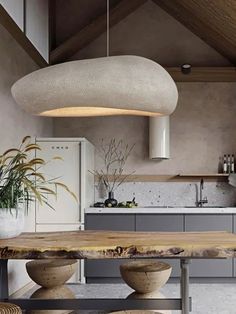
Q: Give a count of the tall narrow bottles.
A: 3